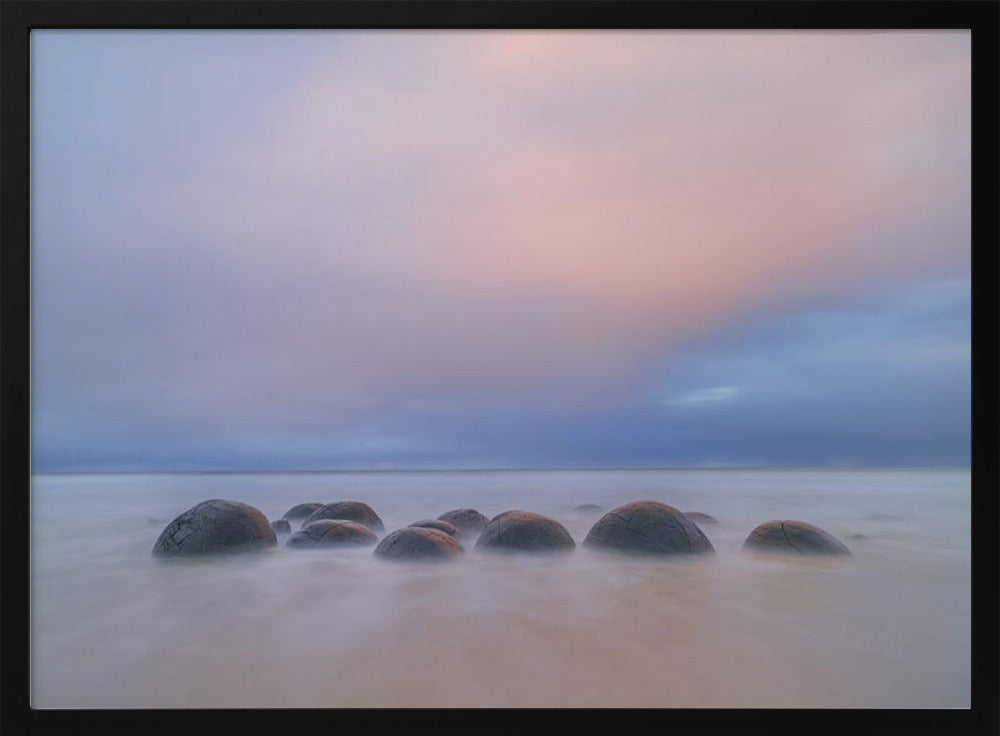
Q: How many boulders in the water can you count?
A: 13